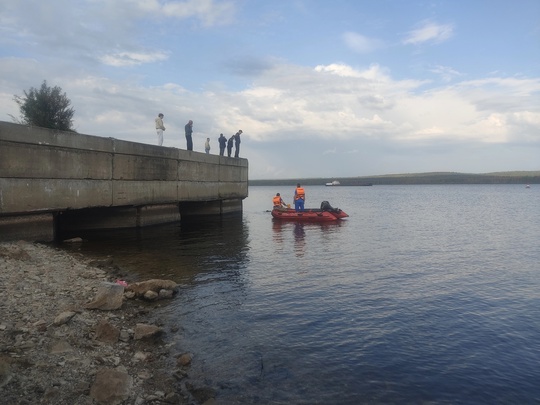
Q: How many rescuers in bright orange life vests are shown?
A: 2